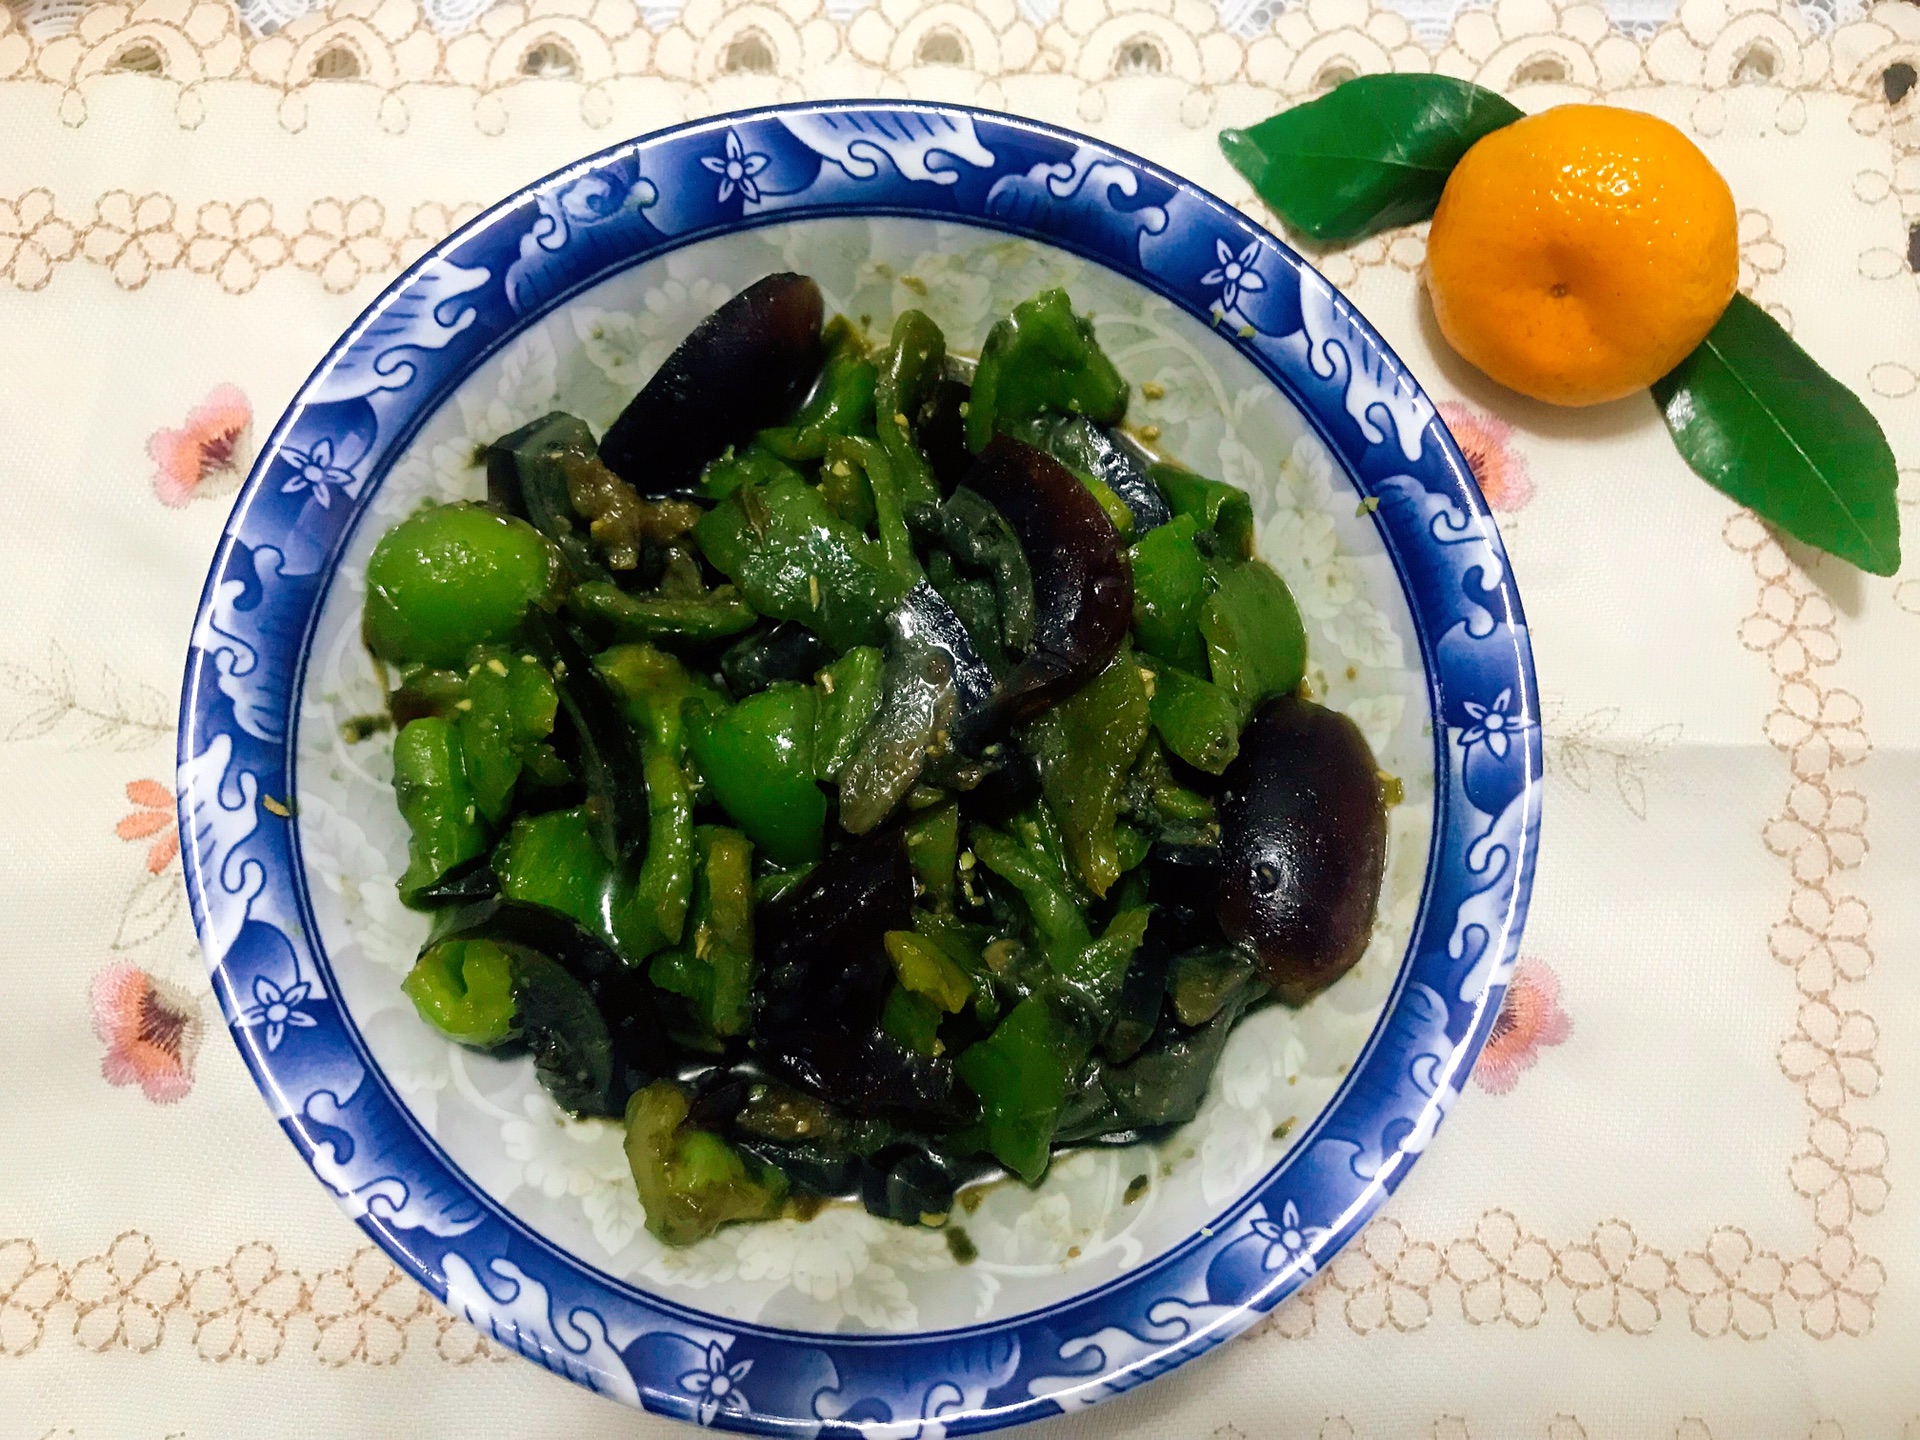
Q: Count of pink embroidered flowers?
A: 4